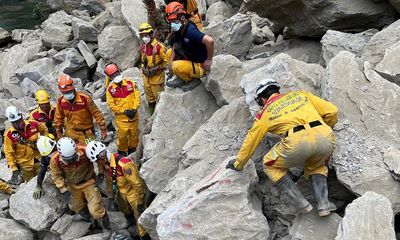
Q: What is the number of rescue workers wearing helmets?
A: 10